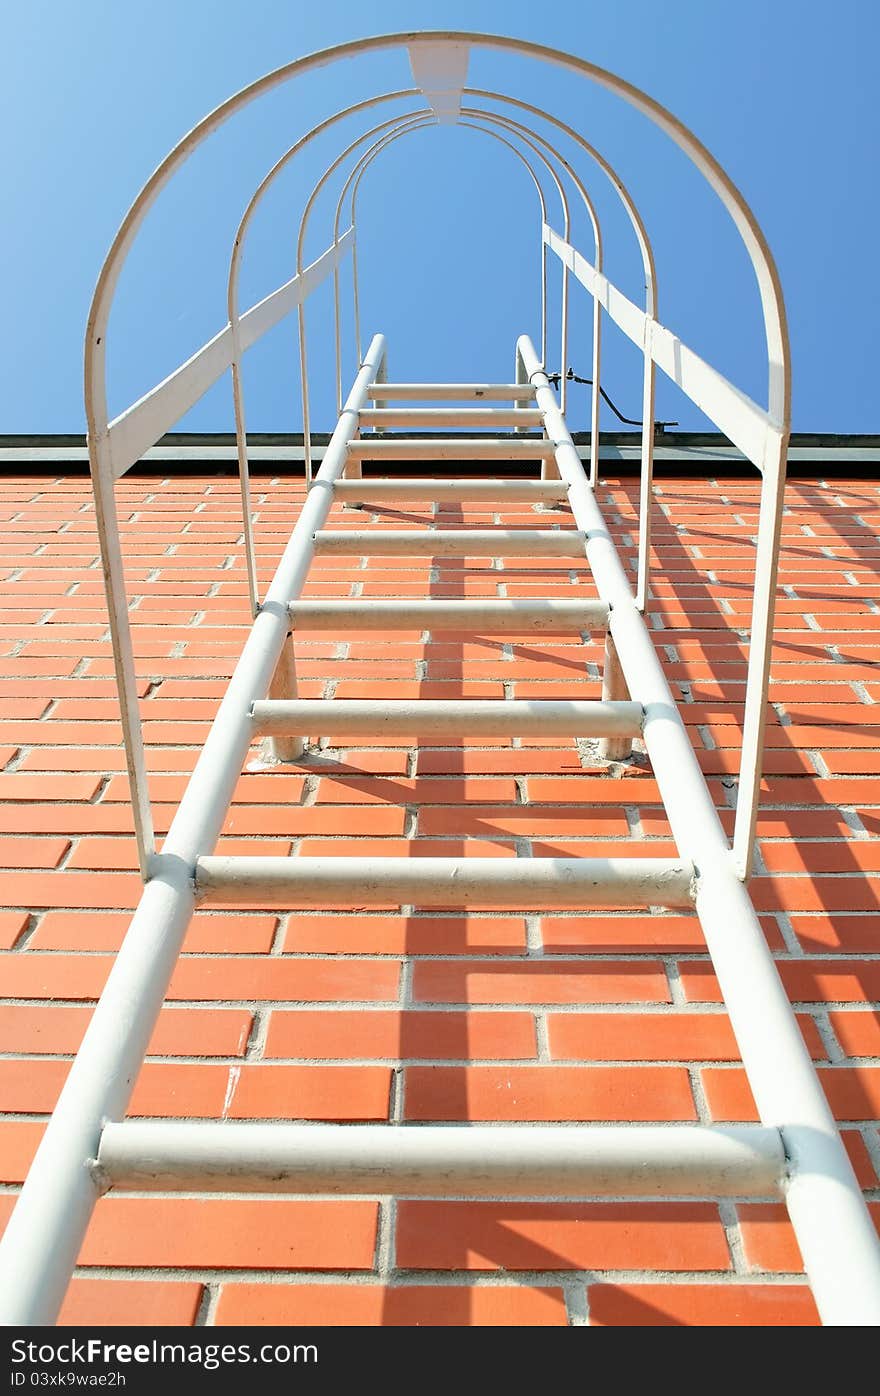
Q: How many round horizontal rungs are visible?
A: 9